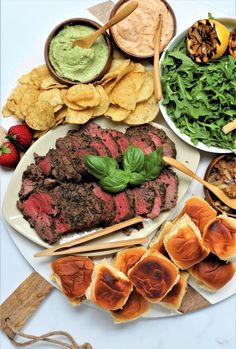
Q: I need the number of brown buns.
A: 11